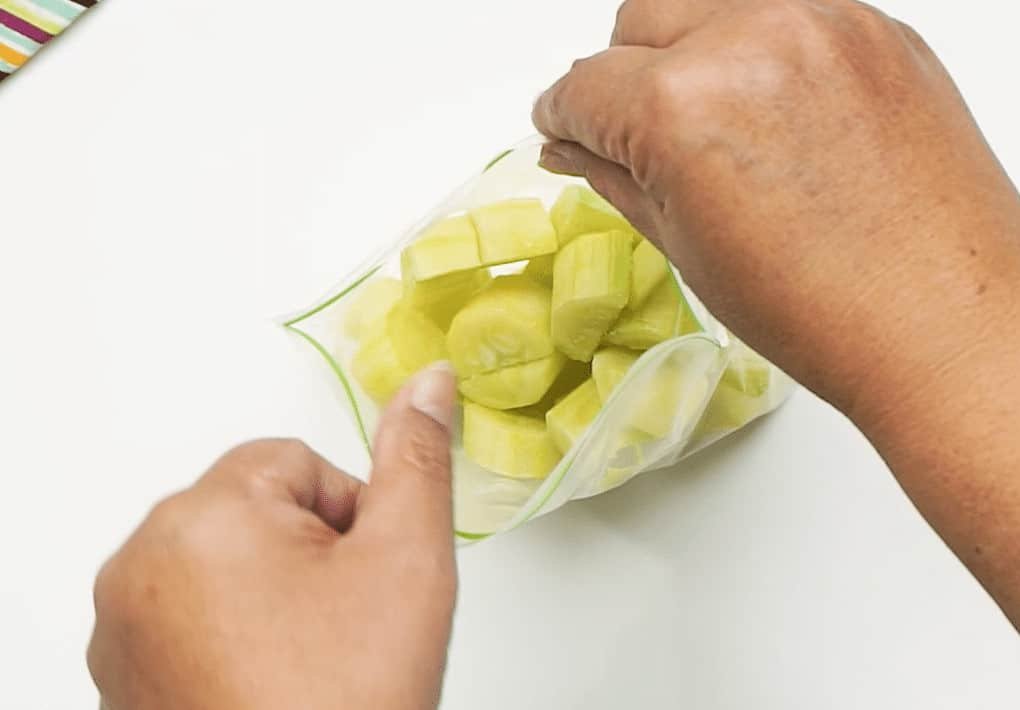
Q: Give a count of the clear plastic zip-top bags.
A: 1